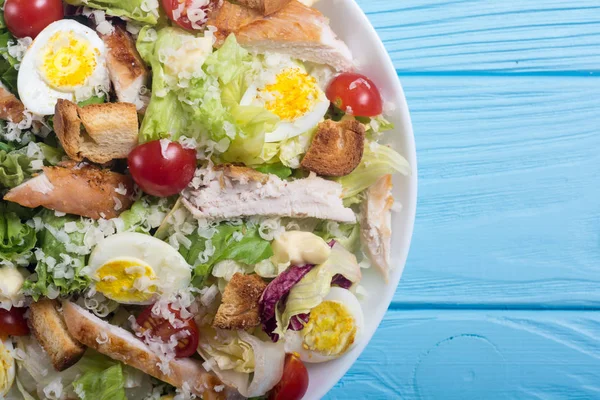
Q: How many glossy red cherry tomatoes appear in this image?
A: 7